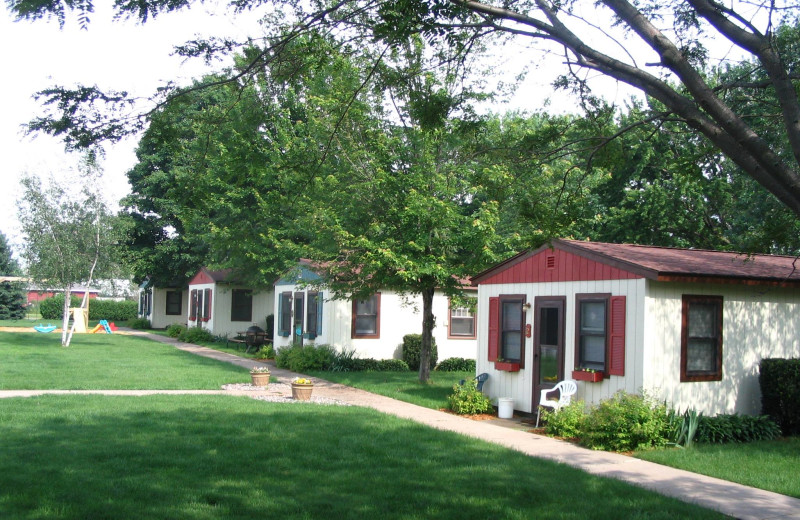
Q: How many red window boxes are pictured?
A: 4